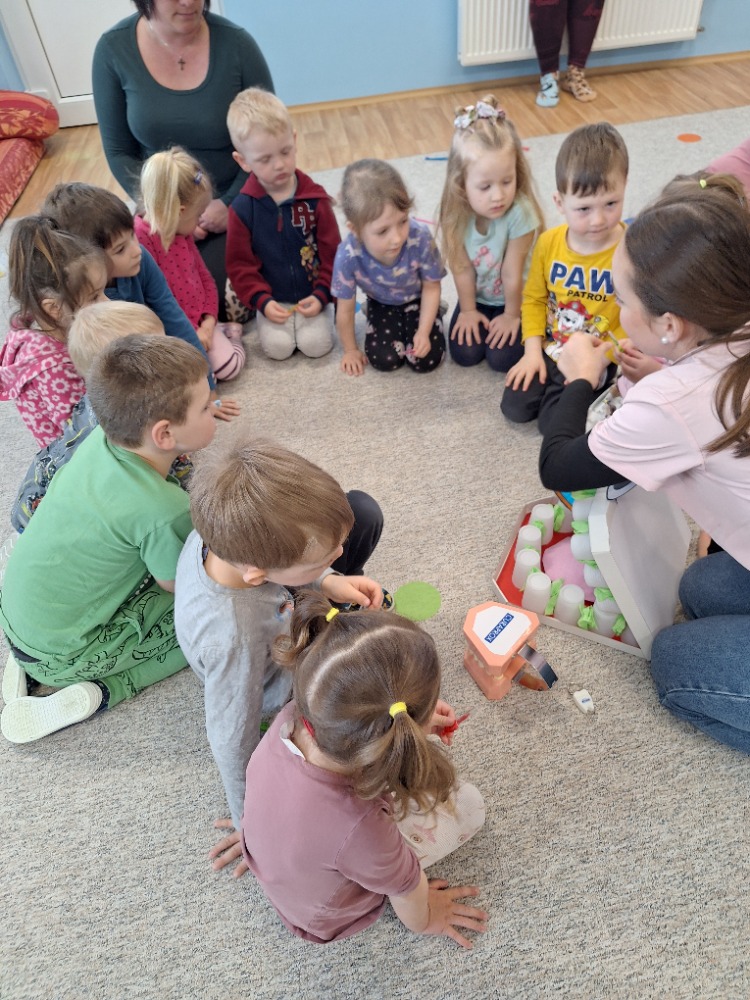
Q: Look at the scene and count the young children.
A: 12